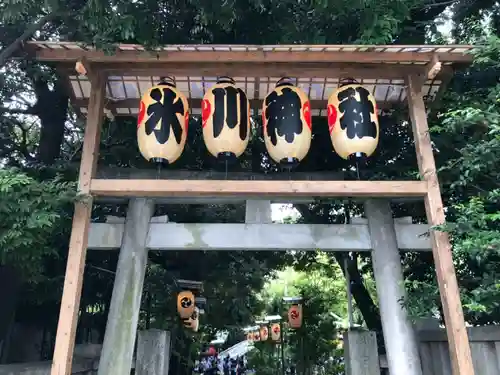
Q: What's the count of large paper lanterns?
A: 4